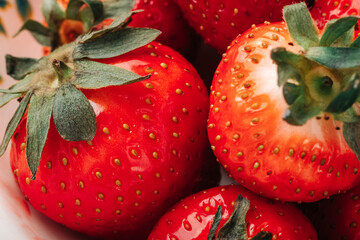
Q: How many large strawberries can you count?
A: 2